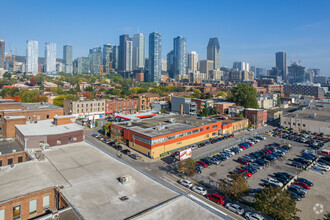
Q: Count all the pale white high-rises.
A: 2